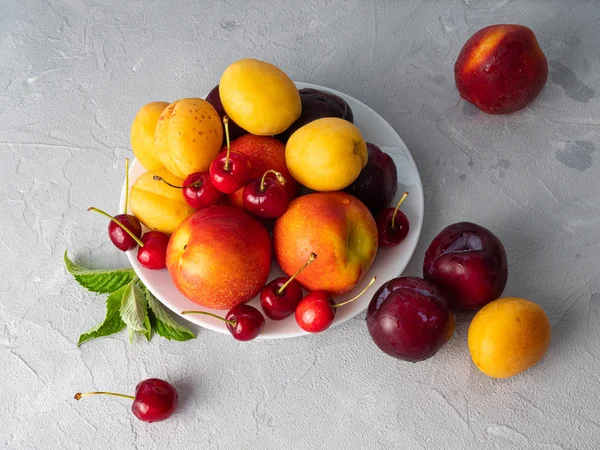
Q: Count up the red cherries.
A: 10